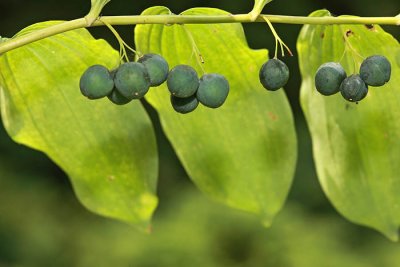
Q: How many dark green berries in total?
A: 11